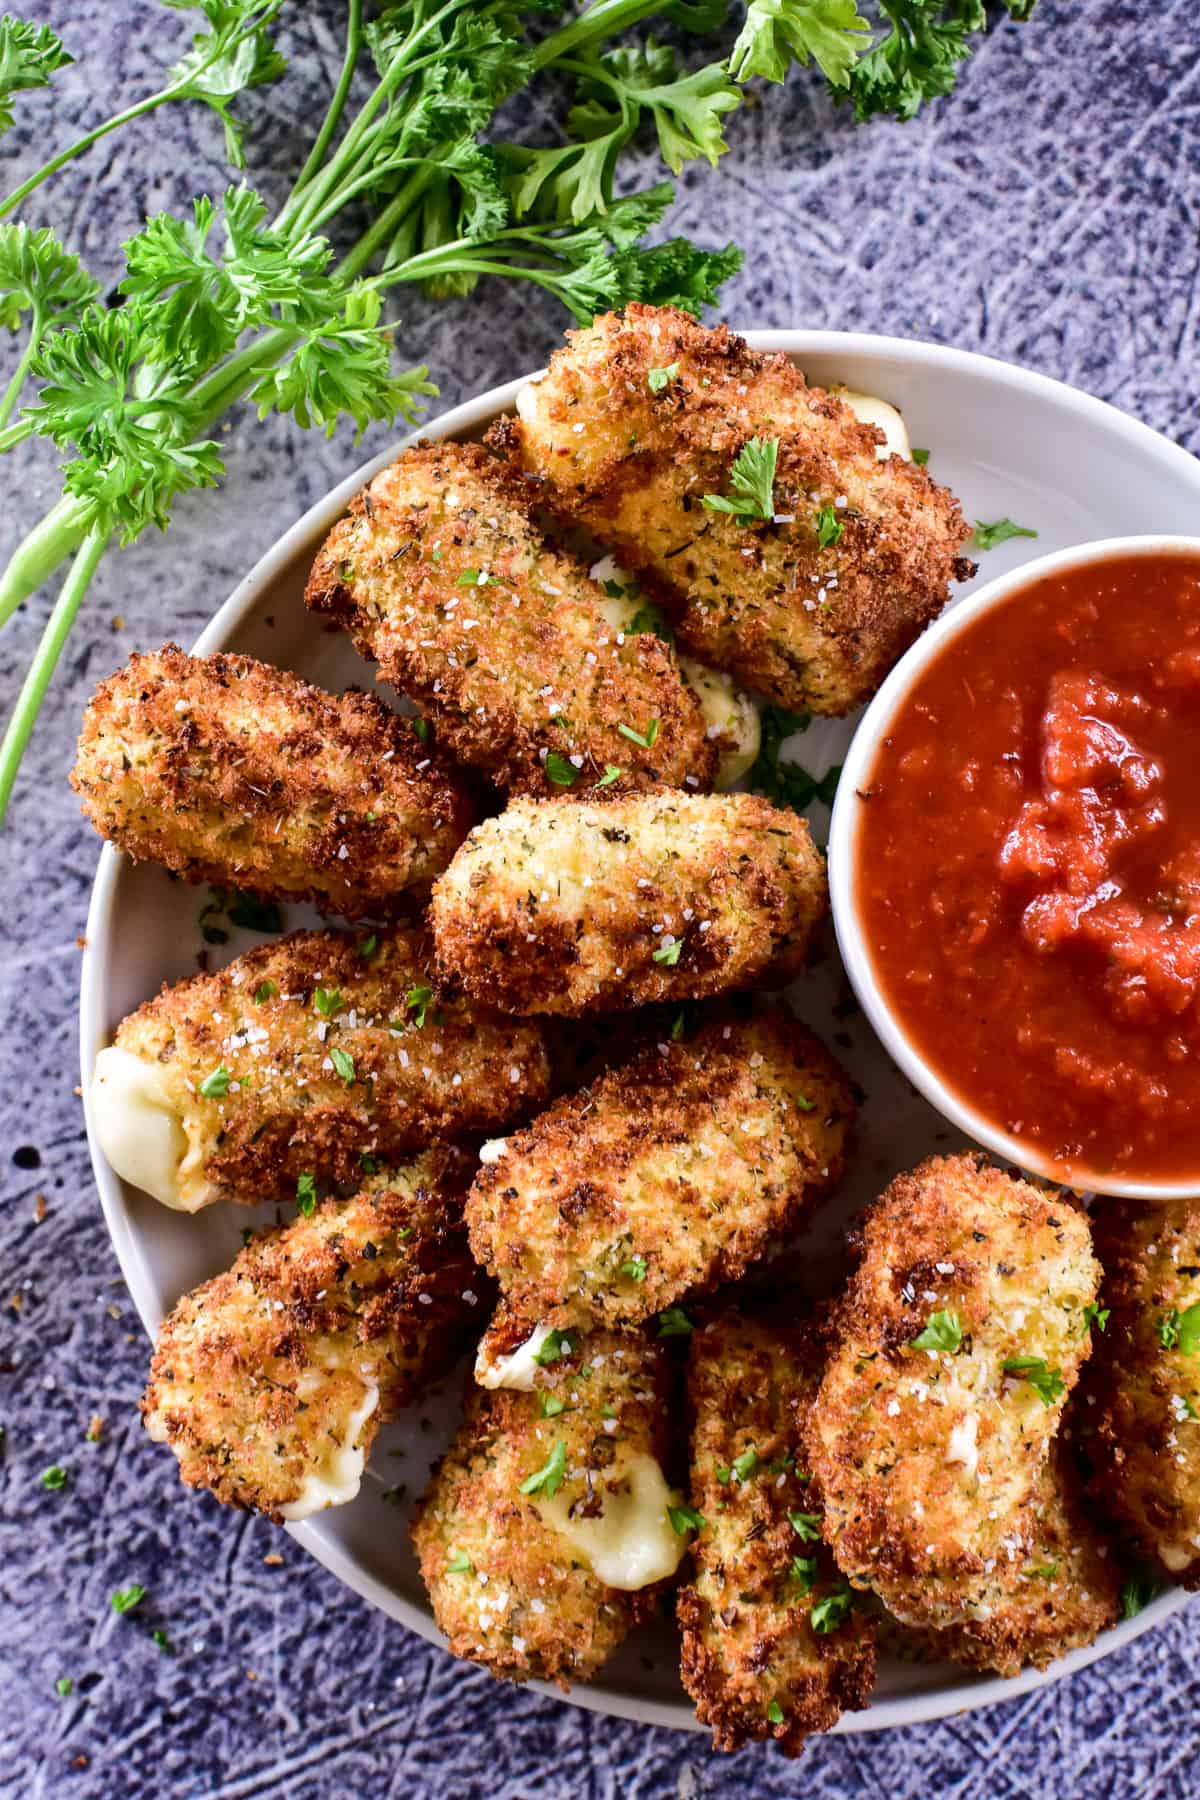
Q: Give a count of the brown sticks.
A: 12